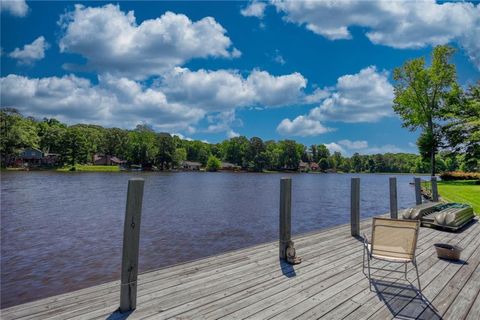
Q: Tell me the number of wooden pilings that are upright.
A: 6